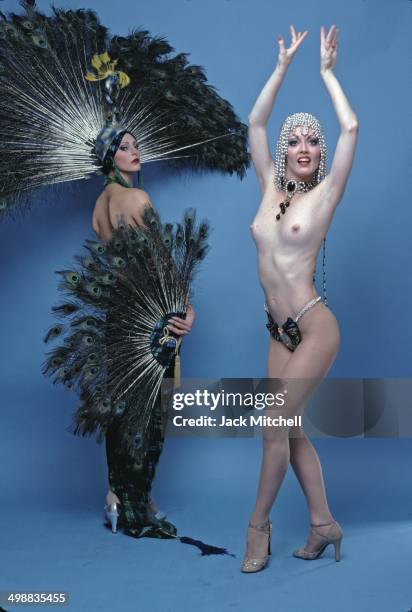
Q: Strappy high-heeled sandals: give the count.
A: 2